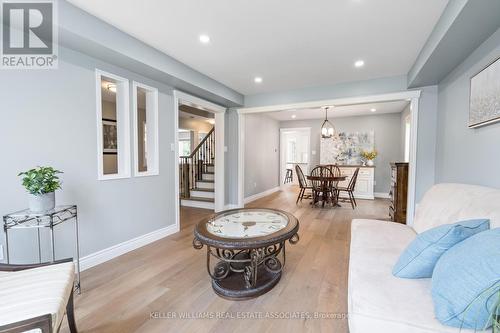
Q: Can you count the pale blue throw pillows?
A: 2